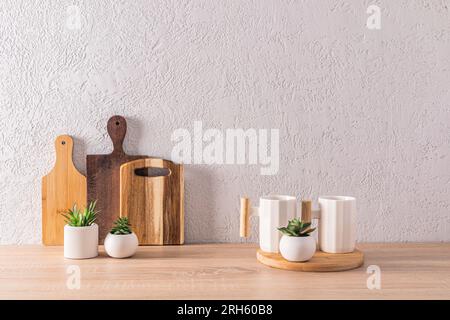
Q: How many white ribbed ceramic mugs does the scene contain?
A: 2